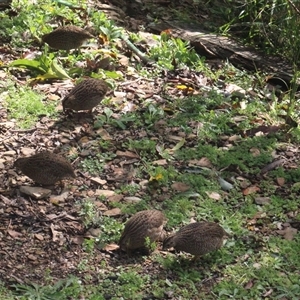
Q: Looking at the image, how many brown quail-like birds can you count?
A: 5